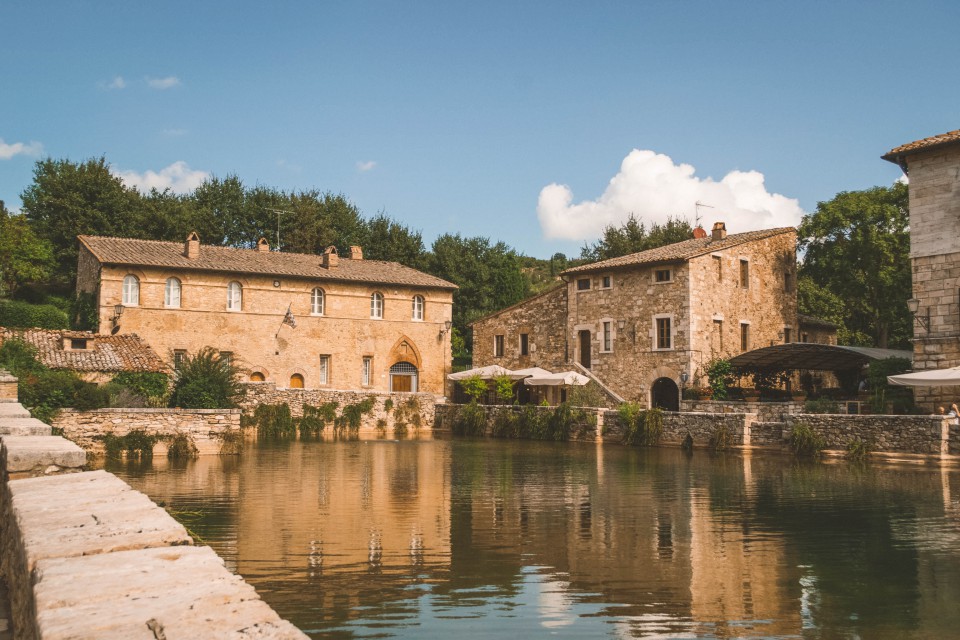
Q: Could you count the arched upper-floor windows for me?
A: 6